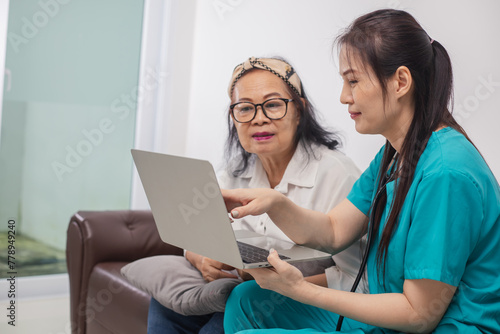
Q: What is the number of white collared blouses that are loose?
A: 1